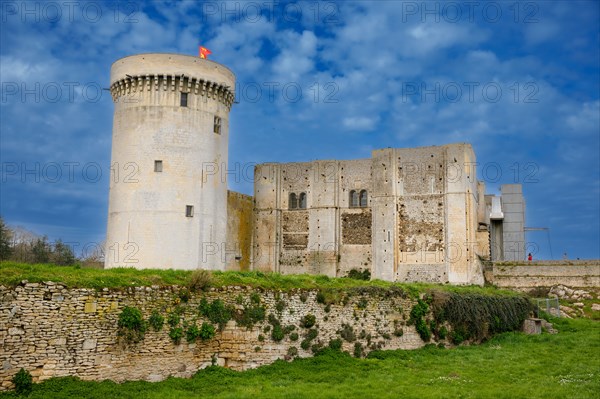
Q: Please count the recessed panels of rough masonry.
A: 3